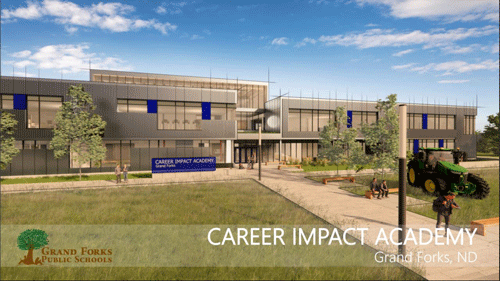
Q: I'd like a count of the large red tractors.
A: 0